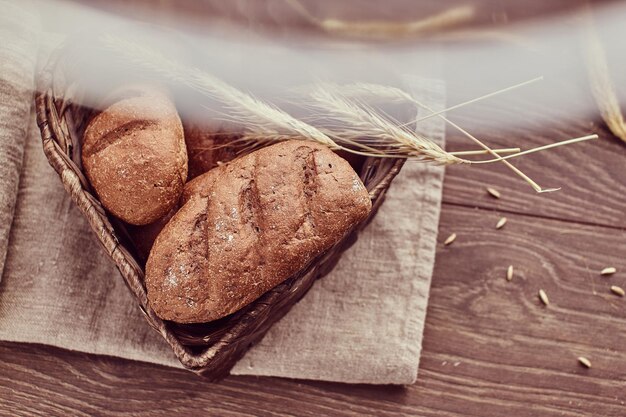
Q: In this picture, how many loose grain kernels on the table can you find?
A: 8